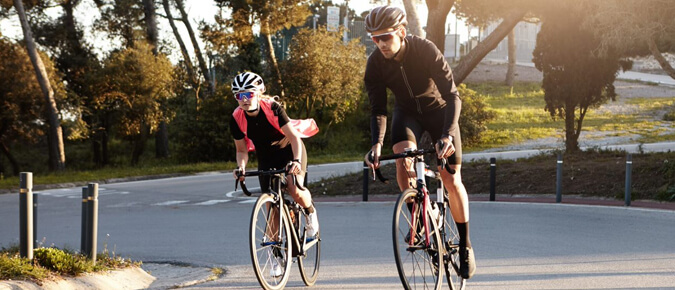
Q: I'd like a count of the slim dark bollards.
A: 8